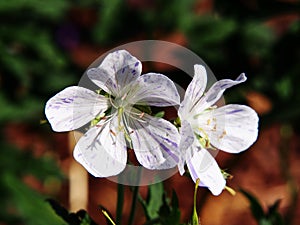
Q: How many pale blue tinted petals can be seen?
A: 10